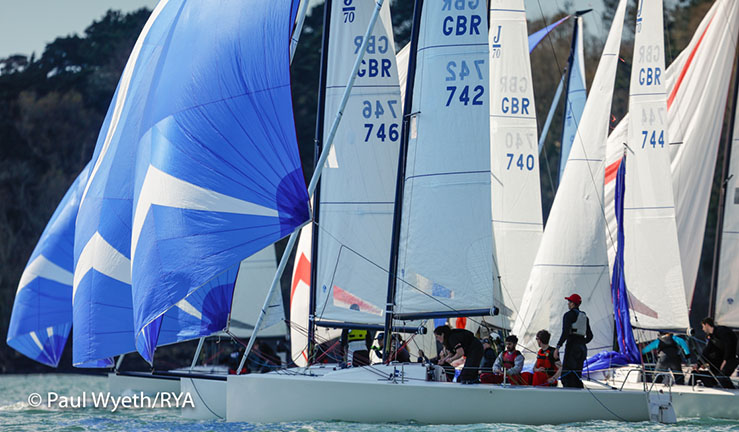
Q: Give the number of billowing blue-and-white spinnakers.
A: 3